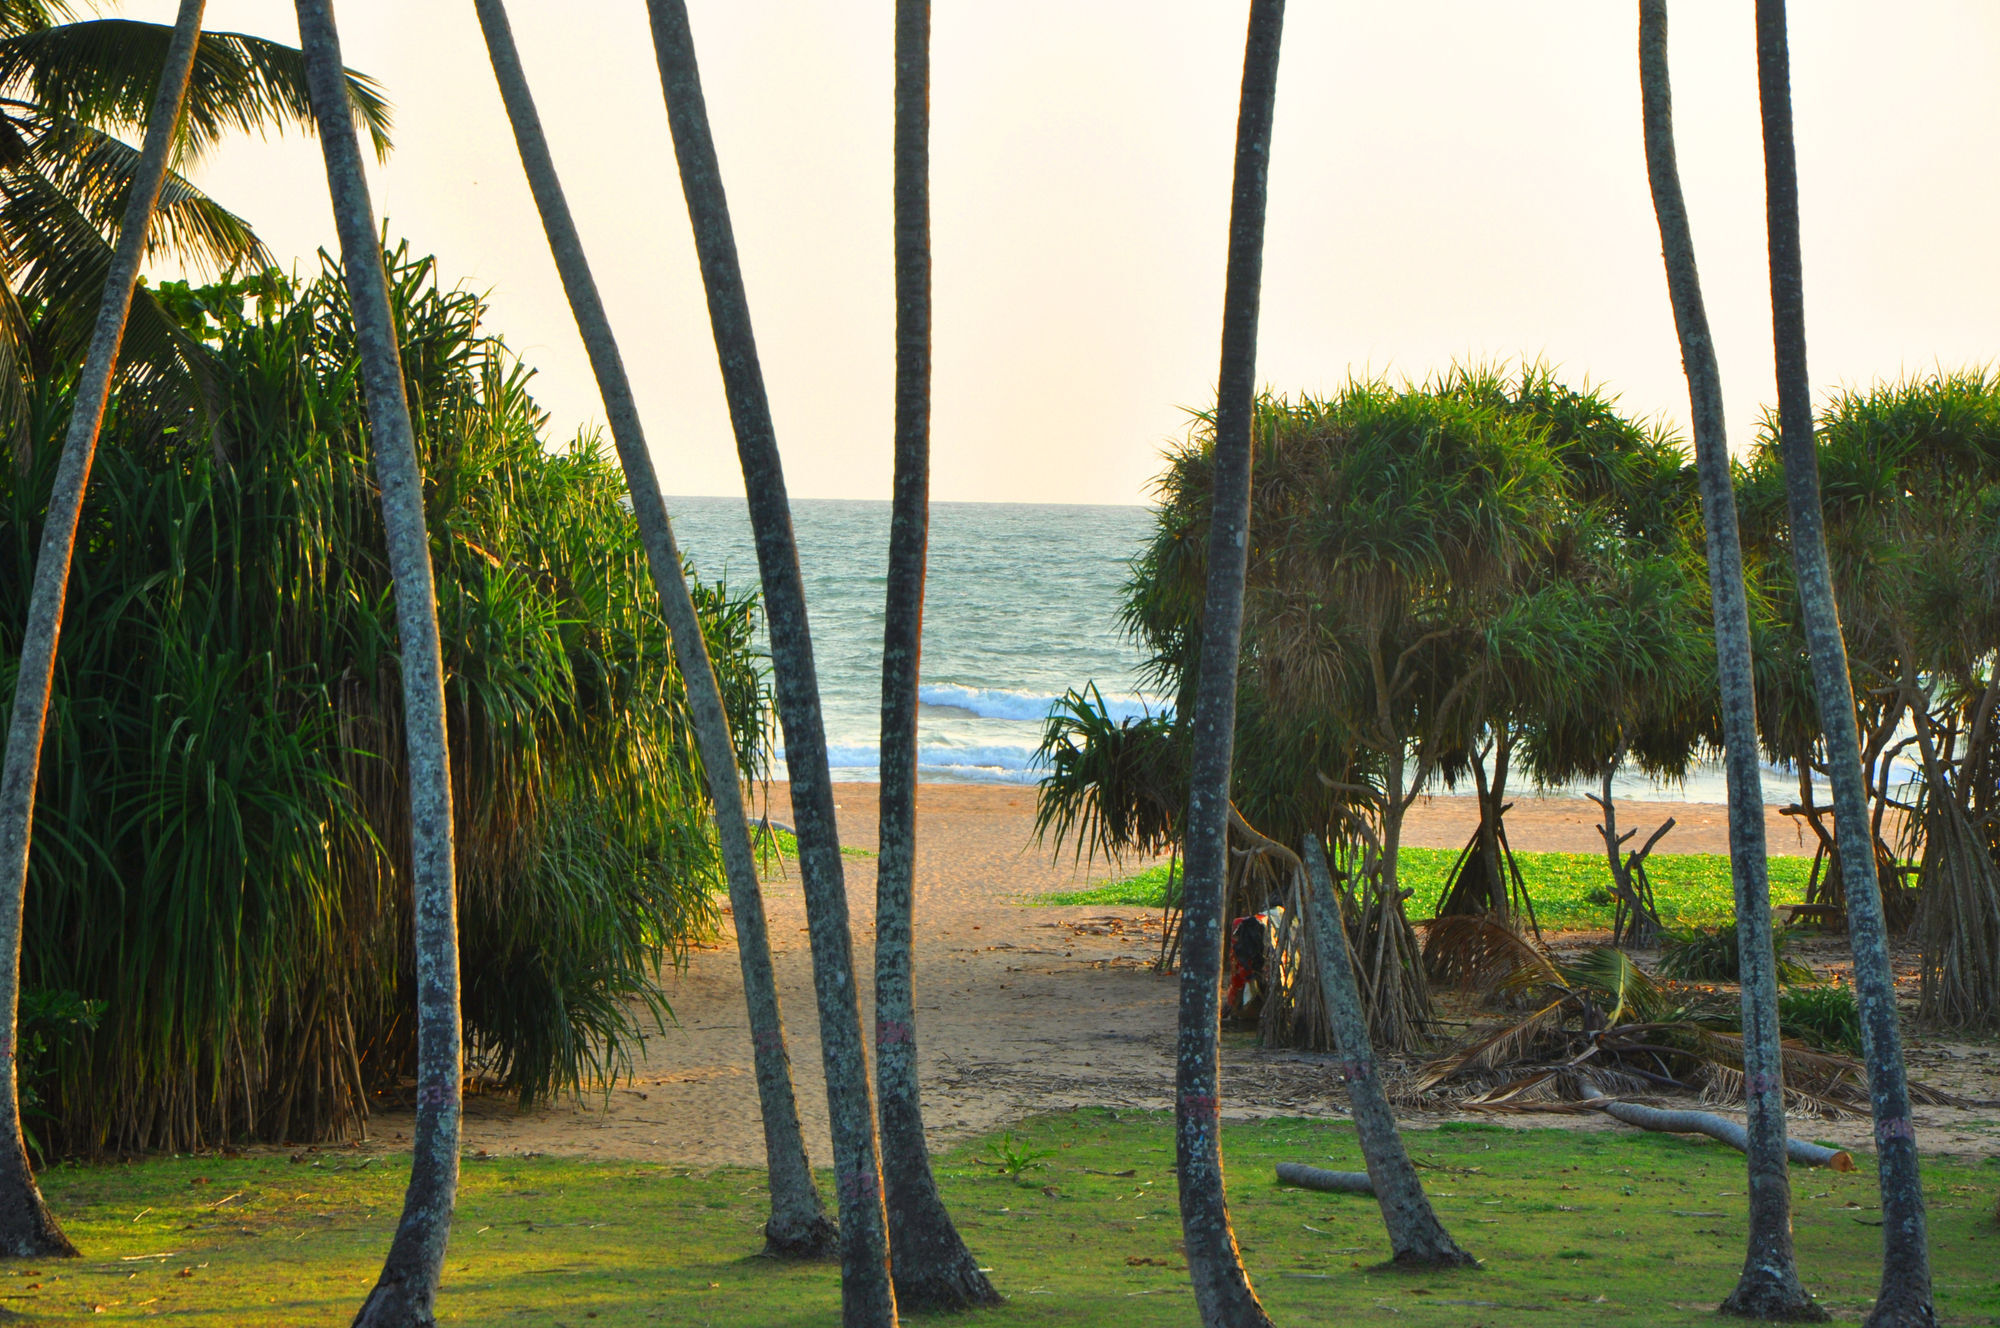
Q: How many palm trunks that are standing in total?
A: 9